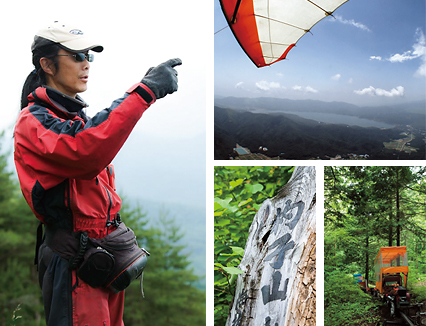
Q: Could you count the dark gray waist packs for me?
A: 1